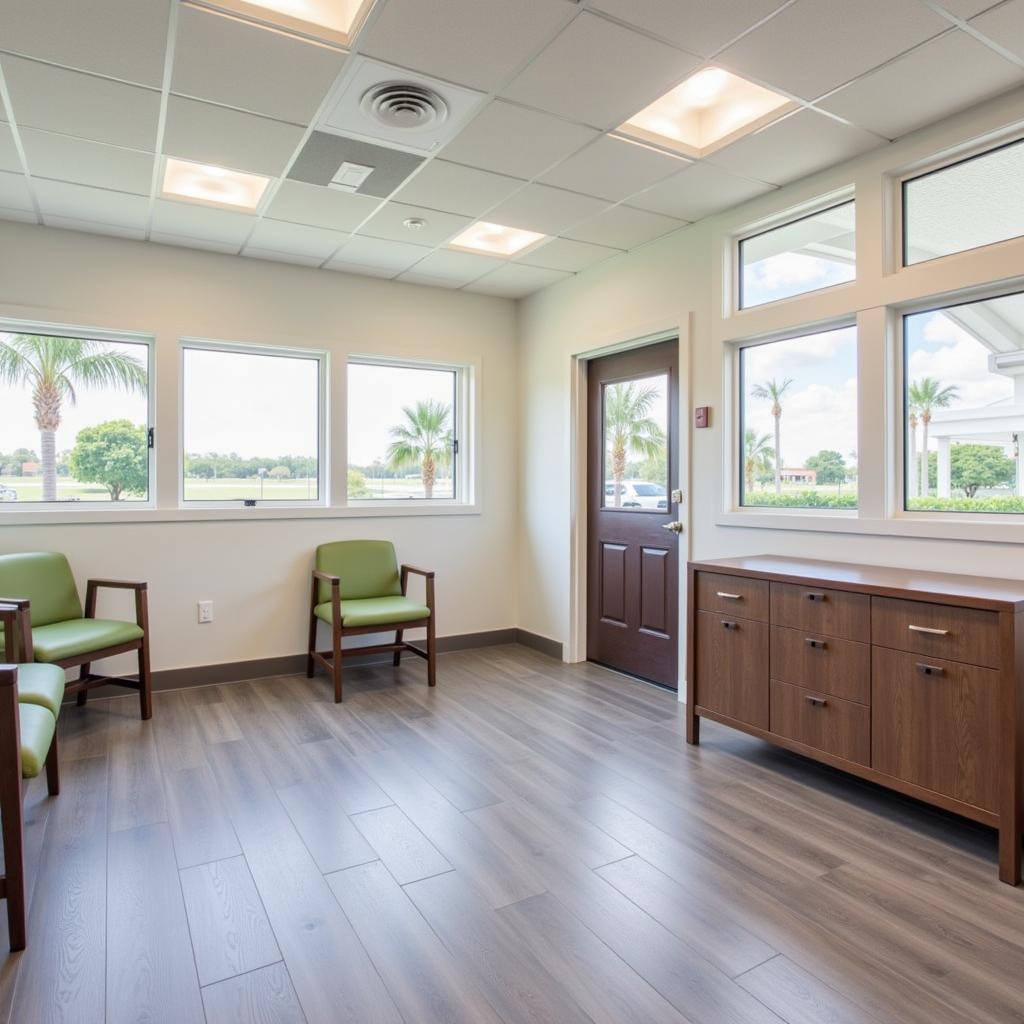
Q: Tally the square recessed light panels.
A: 4